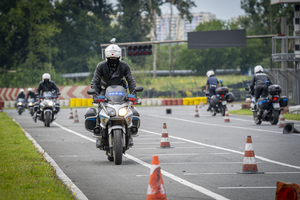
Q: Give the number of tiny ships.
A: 0